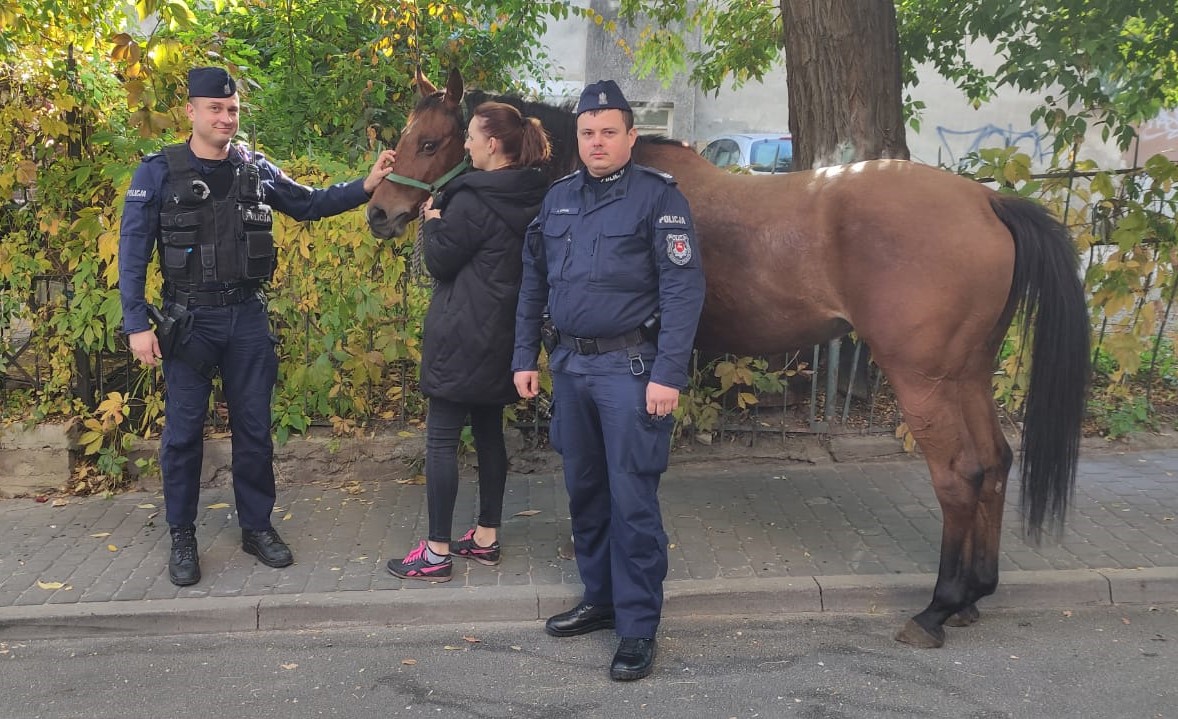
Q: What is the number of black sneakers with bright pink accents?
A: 2